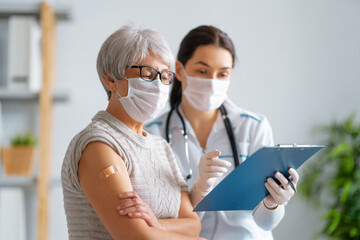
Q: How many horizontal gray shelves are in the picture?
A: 3